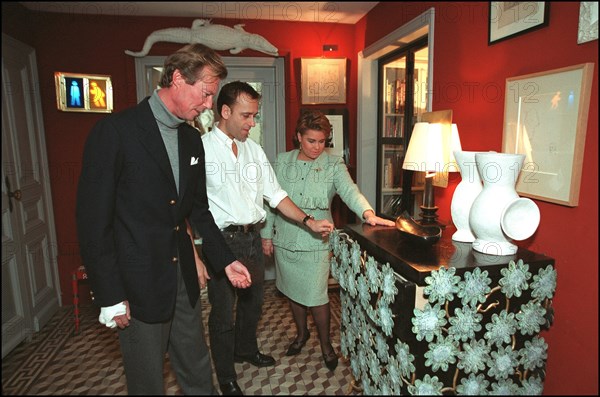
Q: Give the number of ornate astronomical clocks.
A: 0